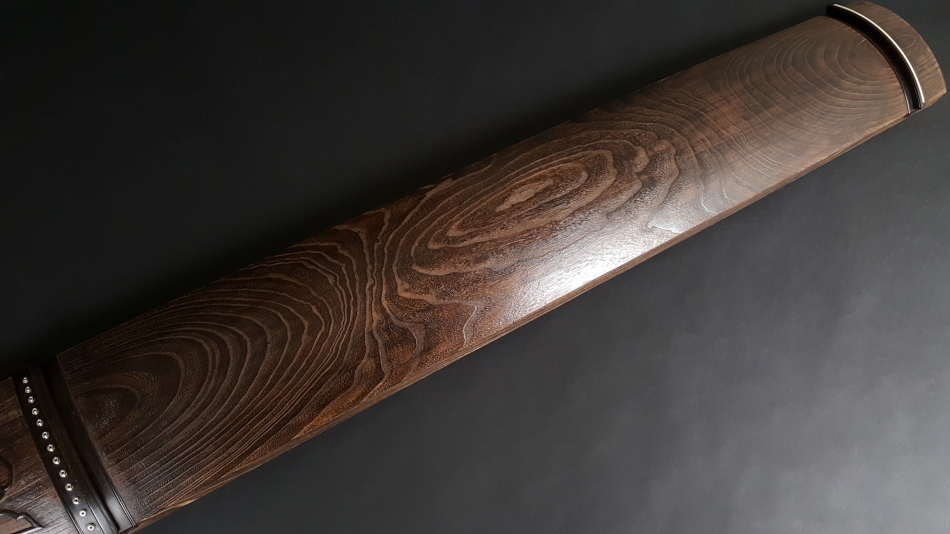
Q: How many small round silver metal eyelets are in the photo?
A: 13